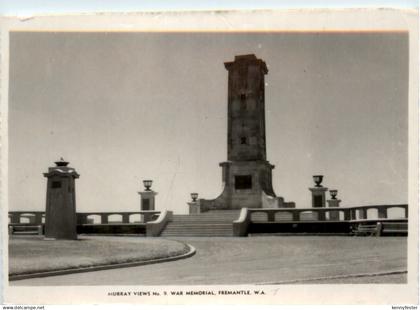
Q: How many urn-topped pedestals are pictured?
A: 4